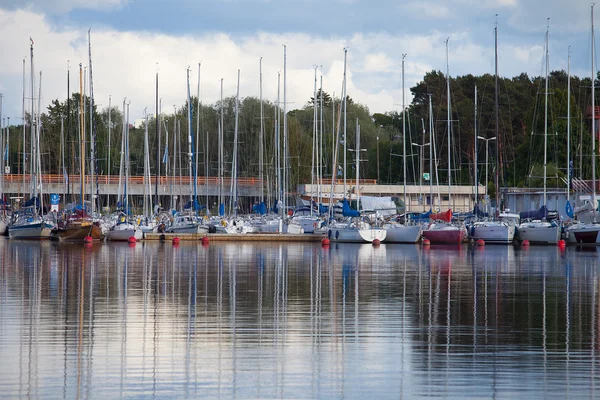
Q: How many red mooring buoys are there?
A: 10